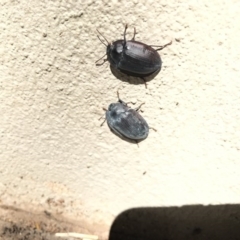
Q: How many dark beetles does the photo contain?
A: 2